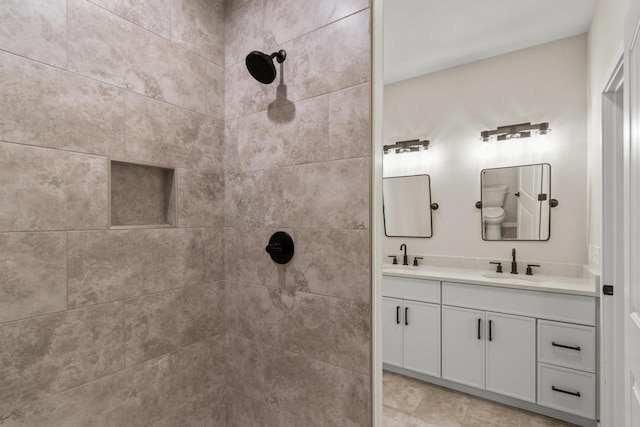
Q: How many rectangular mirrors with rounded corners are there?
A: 2